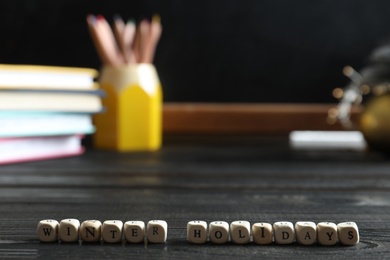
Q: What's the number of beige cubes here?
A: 14